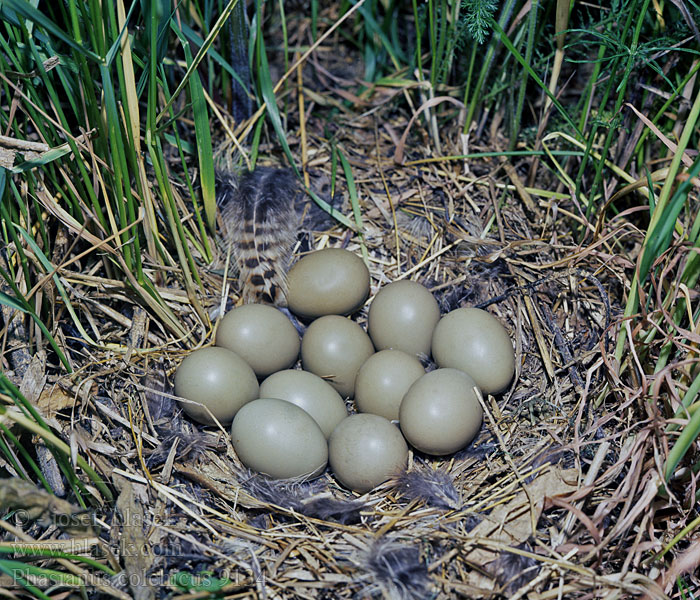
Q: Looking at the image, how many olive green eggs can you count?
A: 11